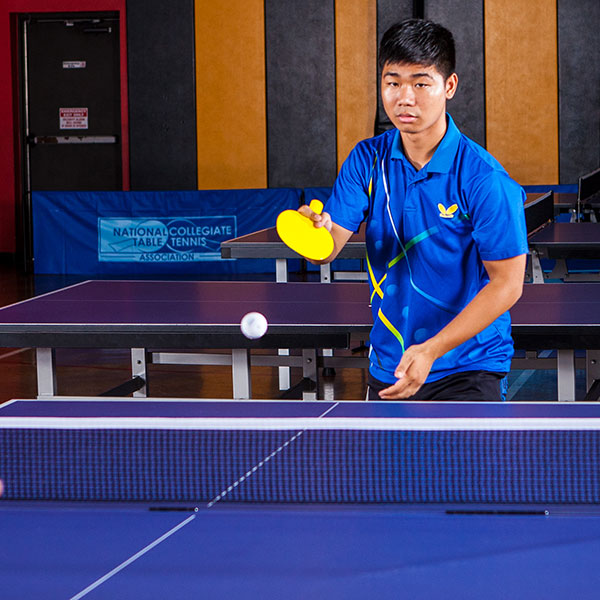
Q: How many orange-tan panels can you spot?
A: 3